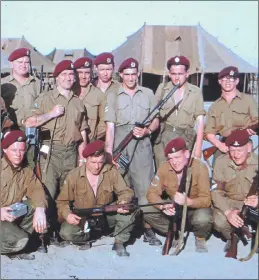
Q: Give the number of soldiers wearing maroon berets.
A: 11